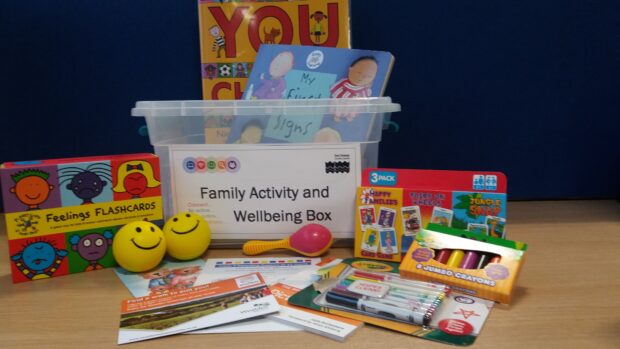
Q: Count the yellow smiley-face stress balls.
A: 2